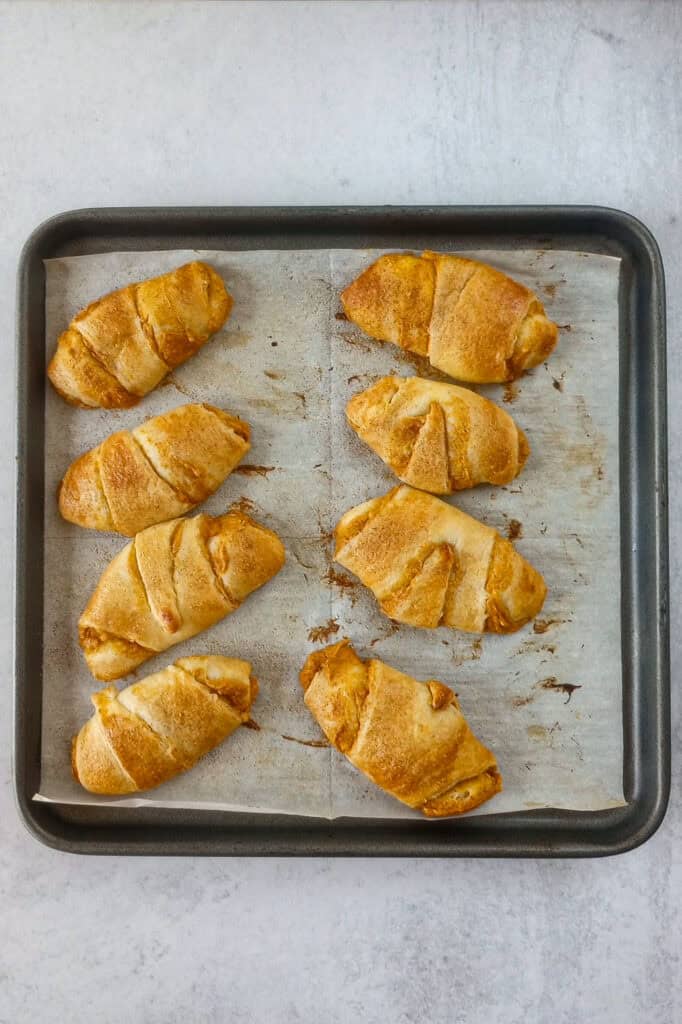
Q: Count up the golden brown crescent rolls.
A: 8